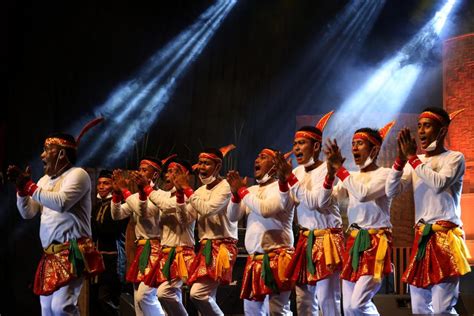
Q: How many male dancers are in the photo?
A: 8